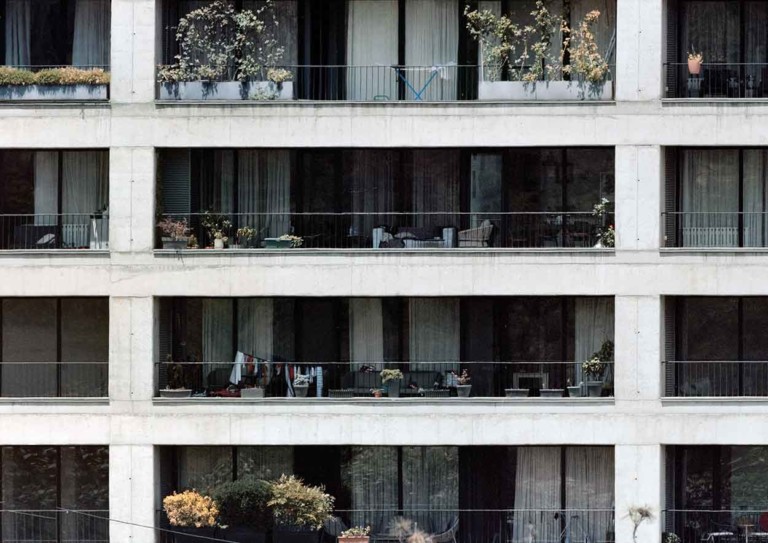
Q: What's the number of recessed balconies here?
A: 12